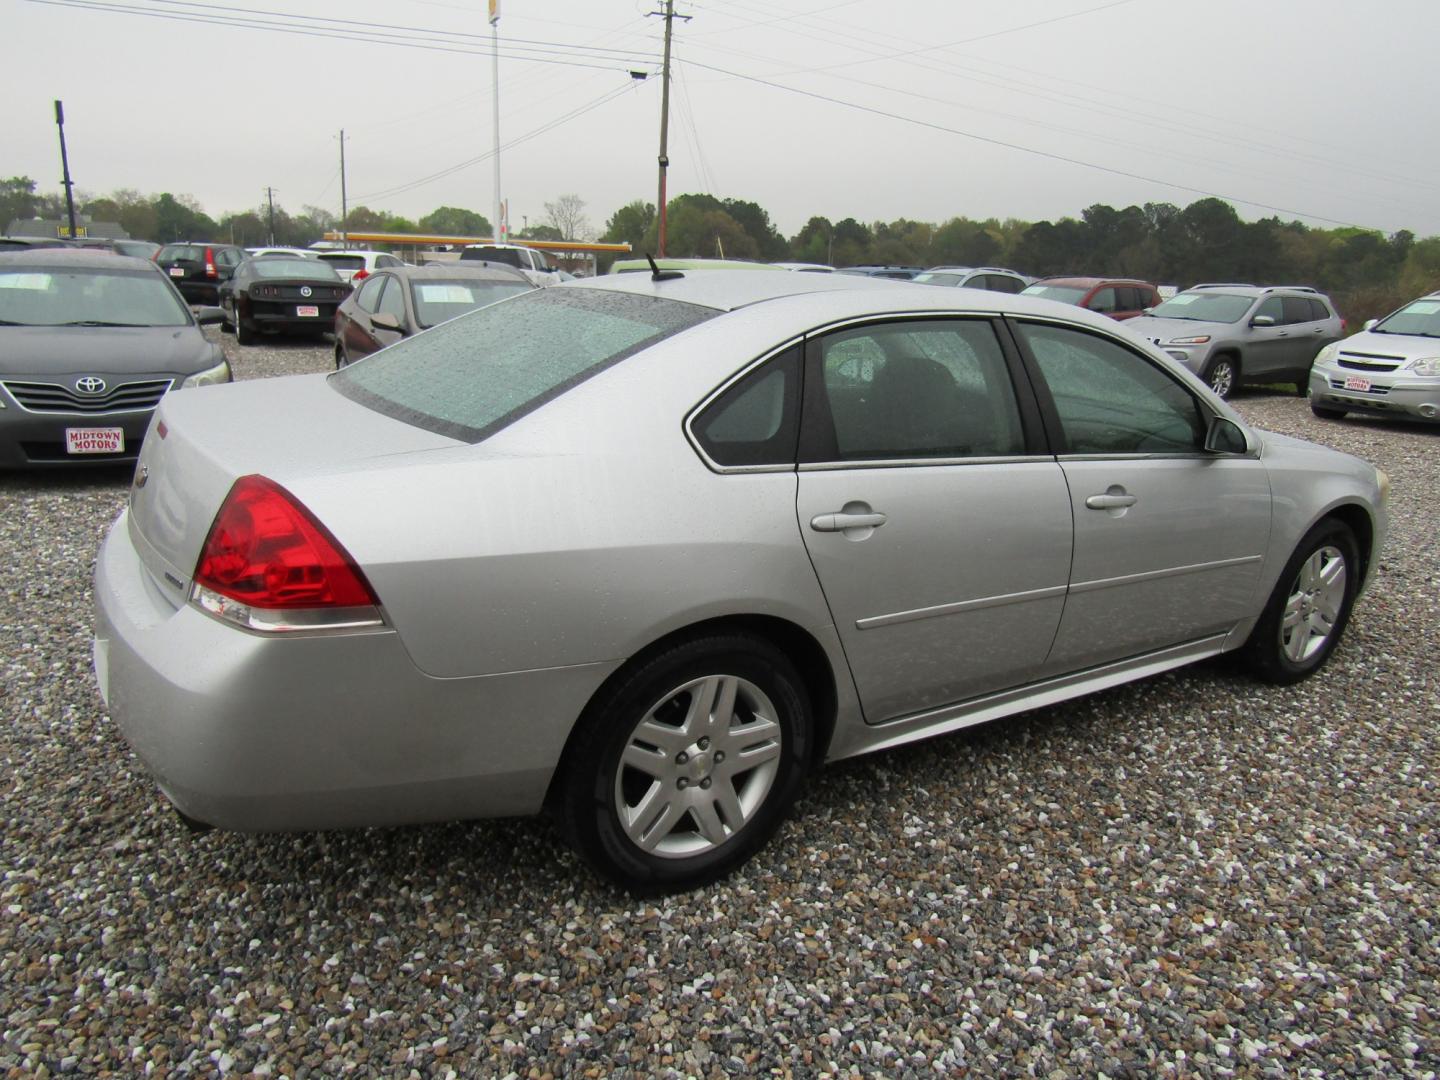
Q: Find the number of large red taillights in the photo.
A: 1